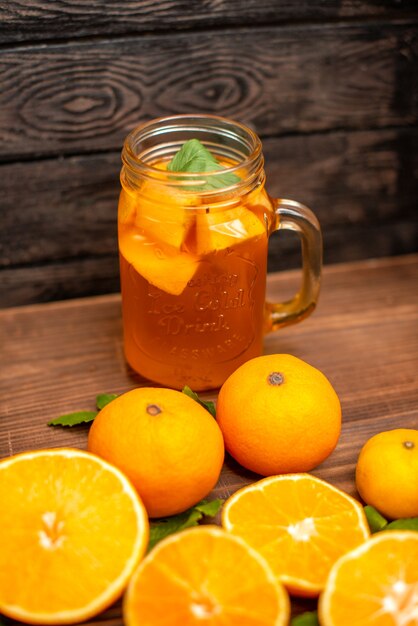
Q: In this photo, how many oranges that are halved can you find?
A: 4